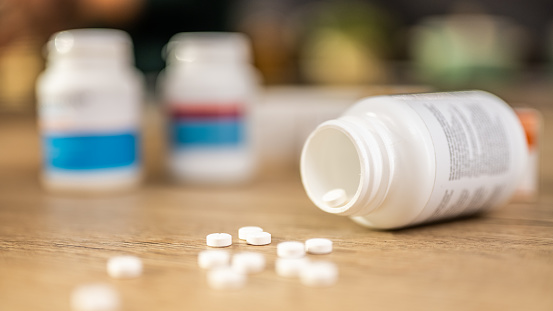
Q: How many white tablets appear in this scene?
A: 13